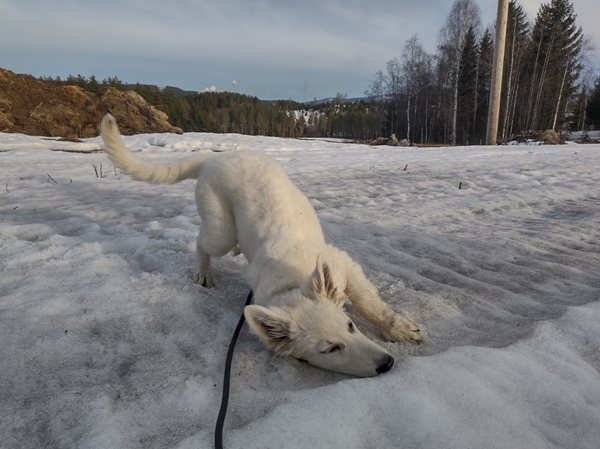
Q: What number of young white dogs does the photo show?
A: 1